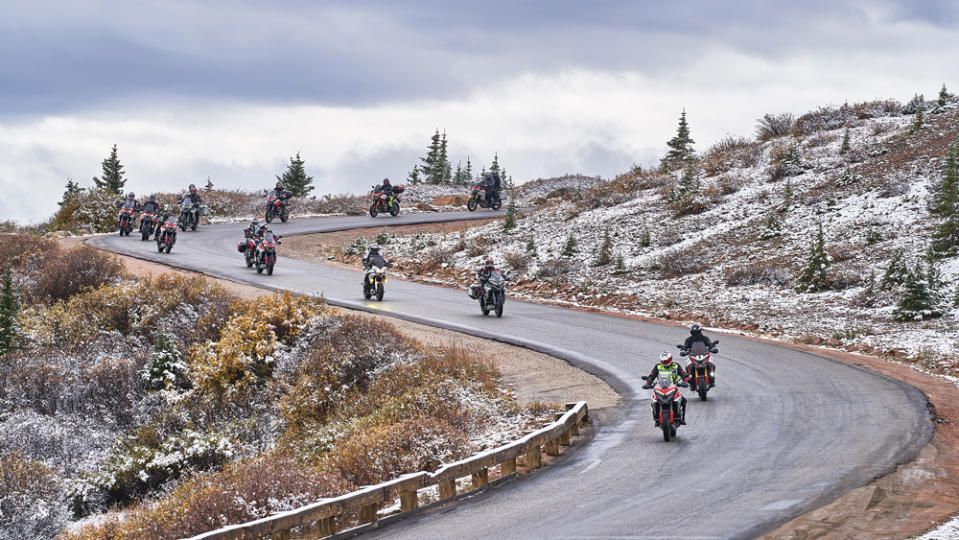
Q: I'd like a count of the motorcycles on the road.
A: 13